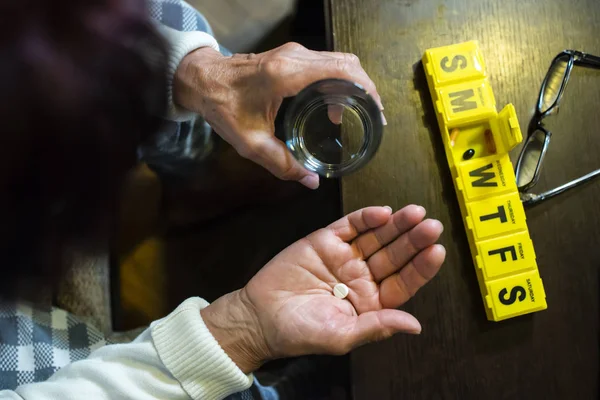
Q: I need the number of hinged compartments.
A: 7